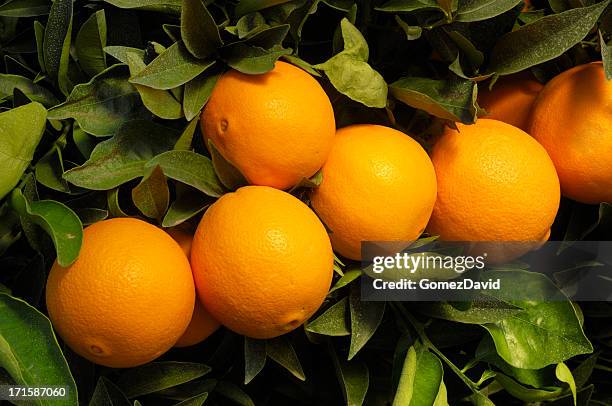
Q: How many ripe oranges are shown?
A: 8